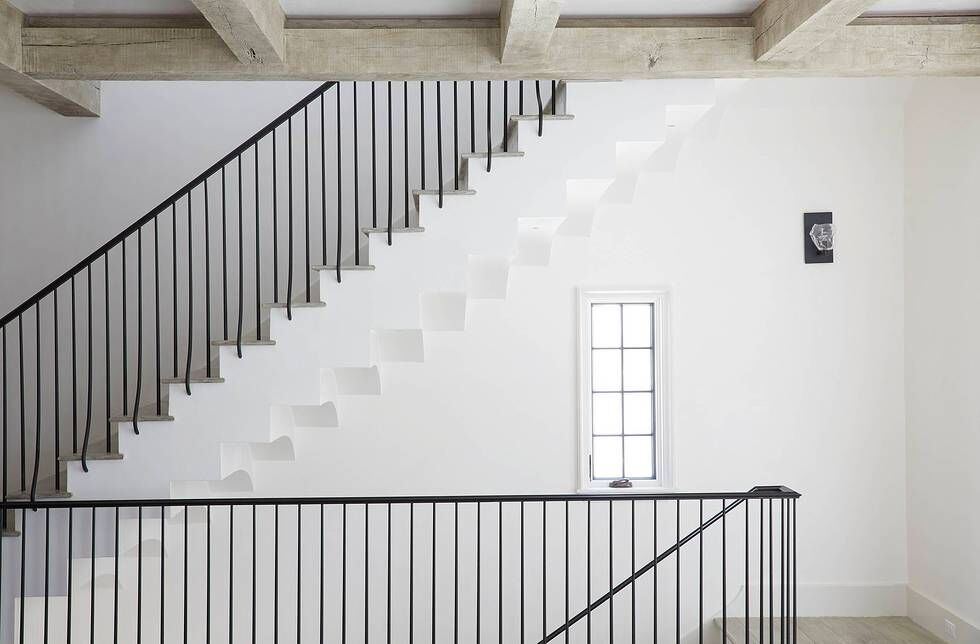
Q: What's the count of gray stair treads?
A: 12